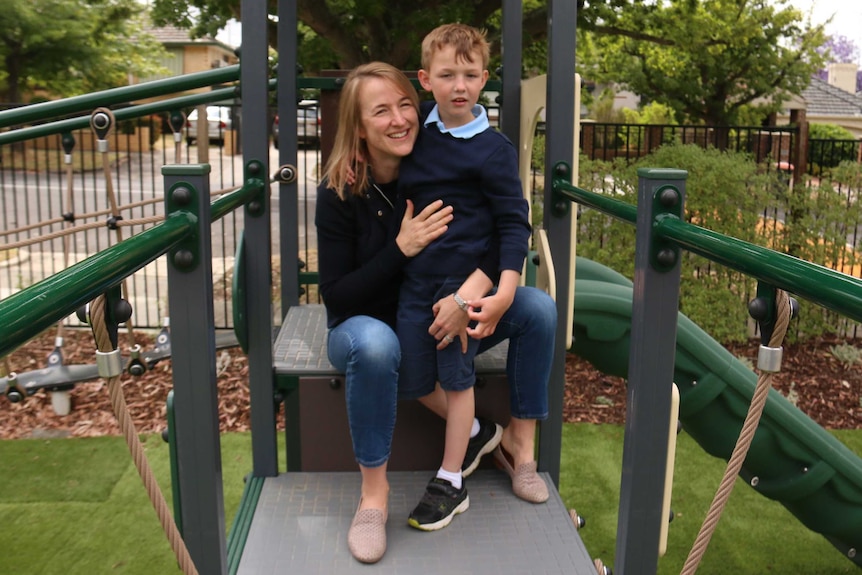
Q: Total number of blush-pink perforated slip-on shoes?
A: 2